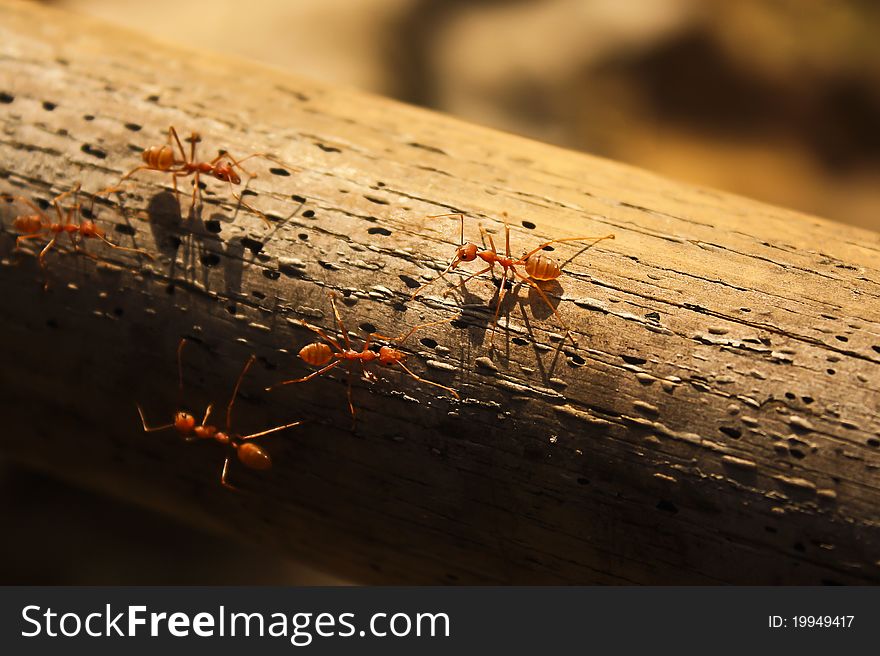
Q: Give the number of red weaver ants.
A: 5